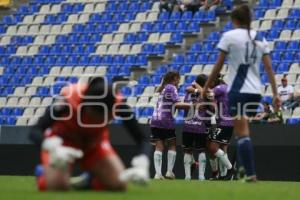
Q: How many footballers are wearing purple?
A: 3